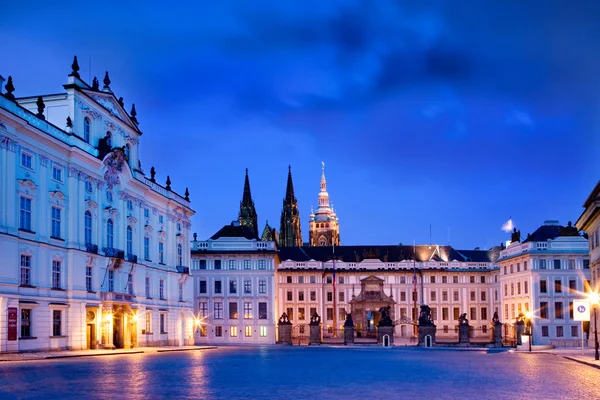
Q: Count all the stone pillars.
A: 8